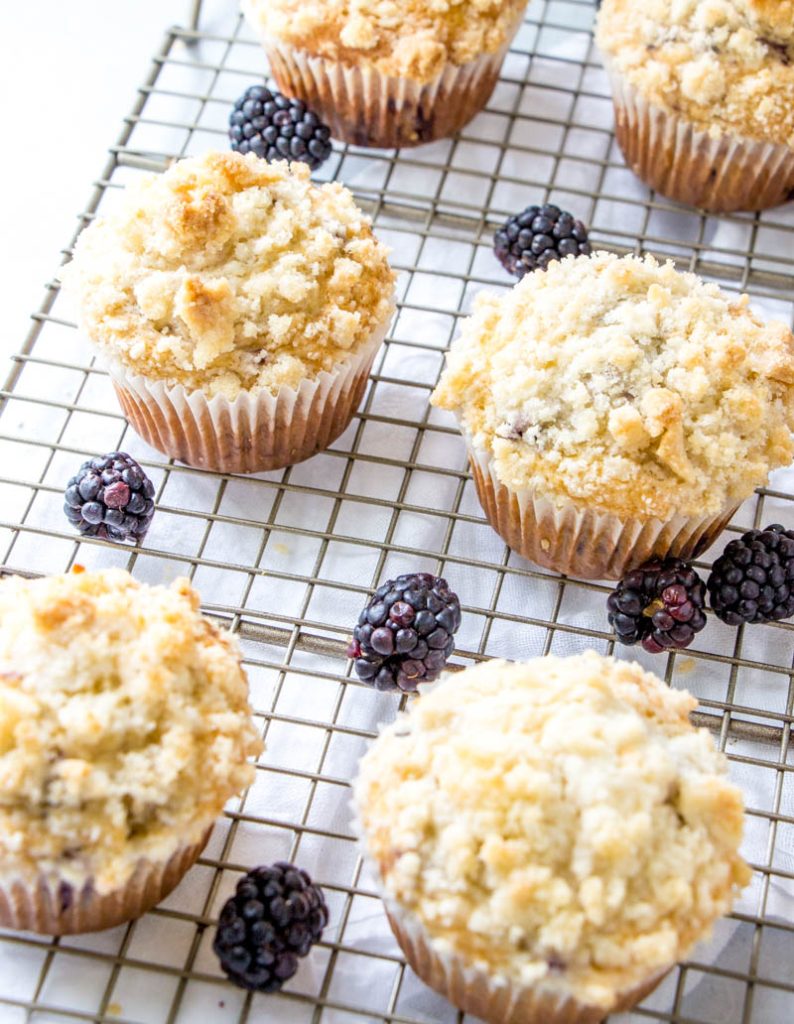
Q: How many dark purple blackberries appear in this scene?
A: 7